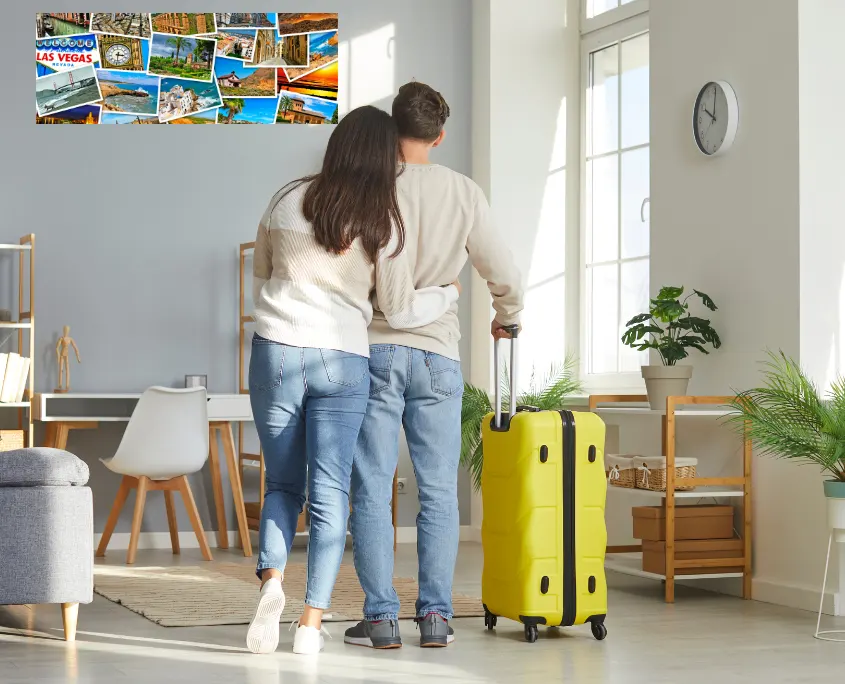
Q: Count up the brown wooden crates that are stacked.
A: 2